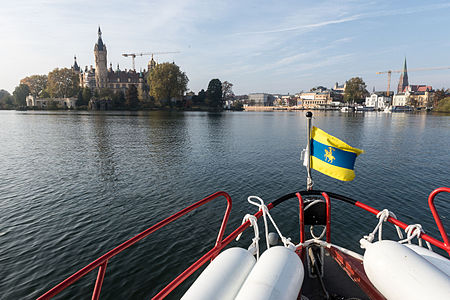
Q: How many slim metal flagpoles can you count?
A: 1